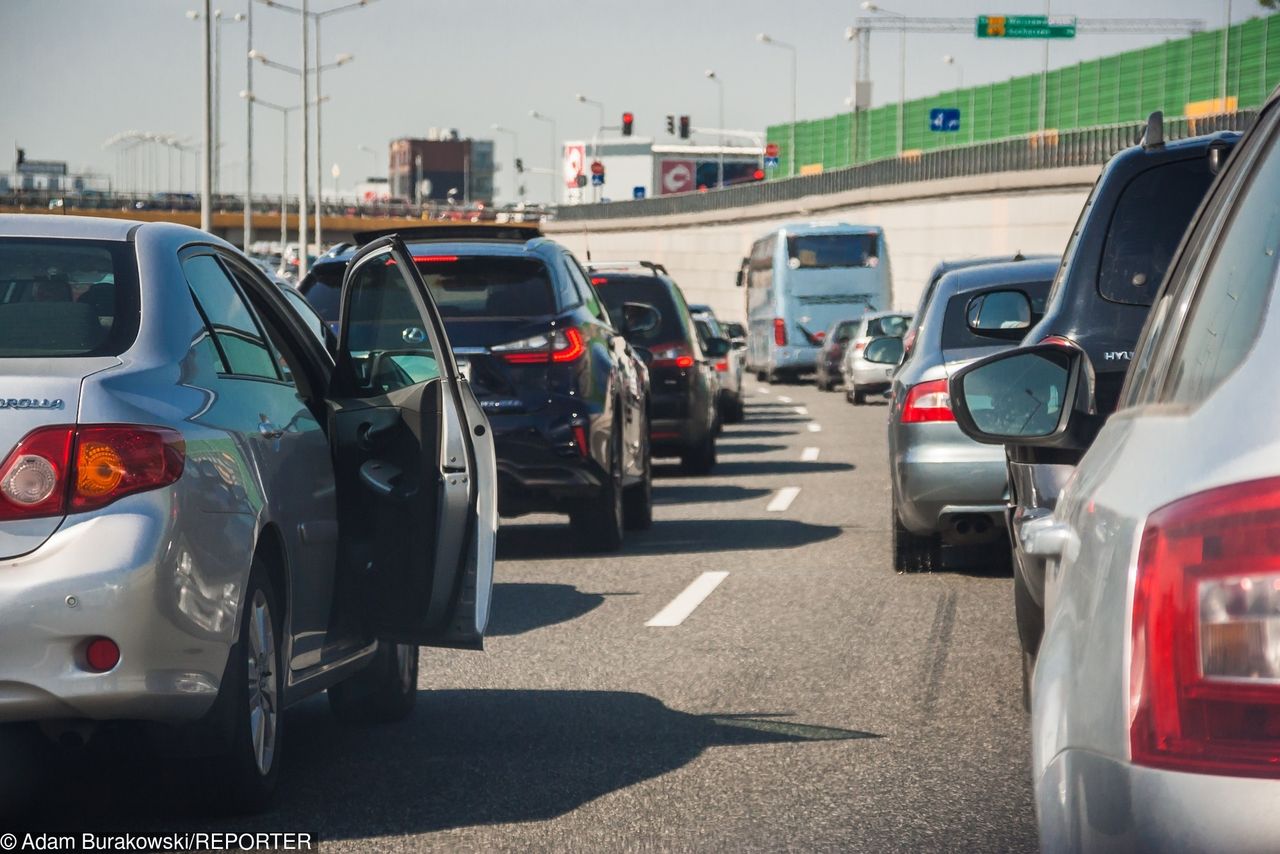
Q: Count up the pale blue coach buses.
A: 1